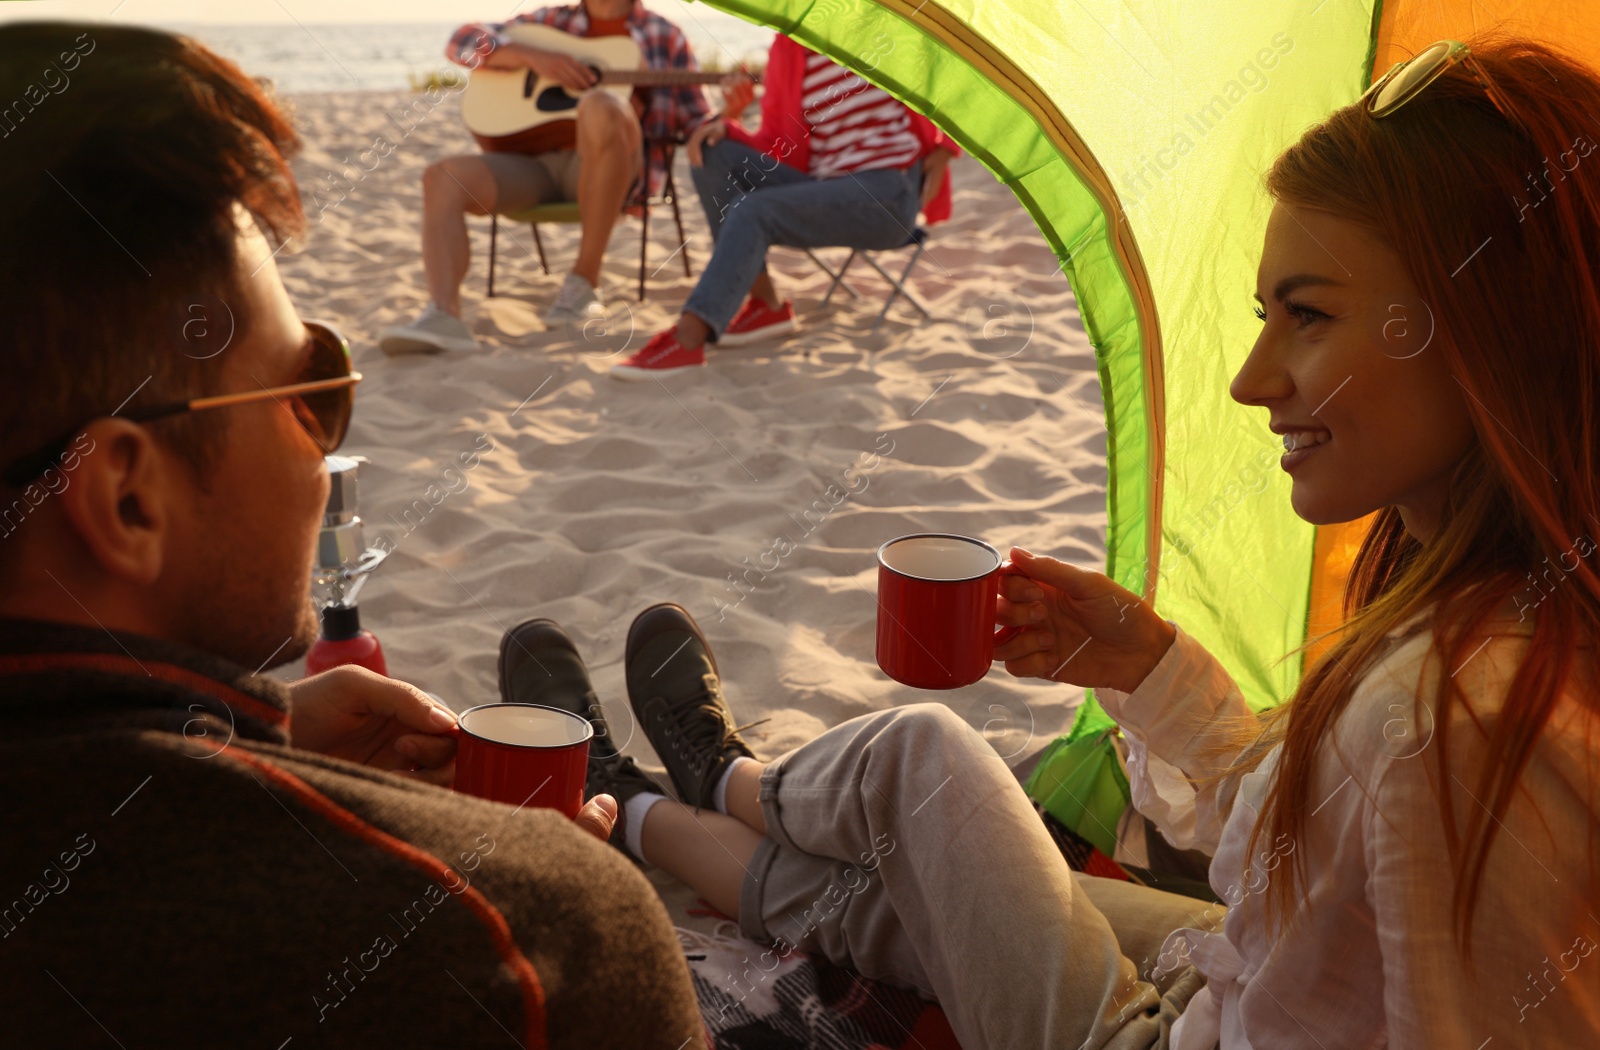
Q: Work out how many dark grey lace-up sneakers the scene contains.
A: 2